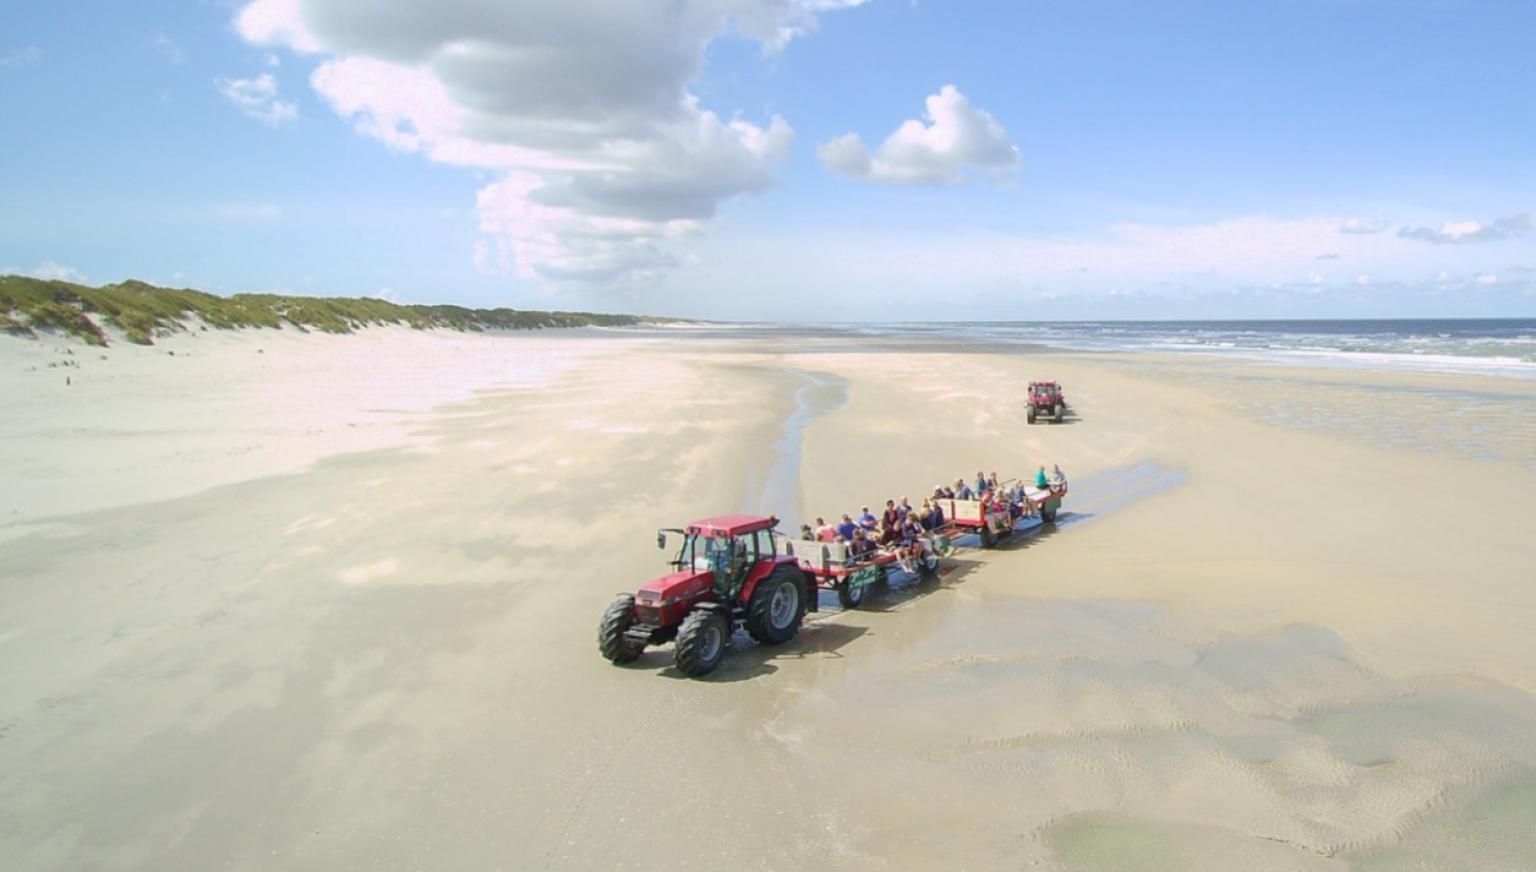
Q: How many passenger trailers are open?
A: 2